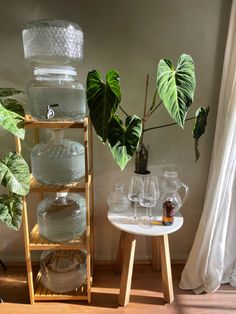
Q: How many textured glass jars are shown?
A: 4